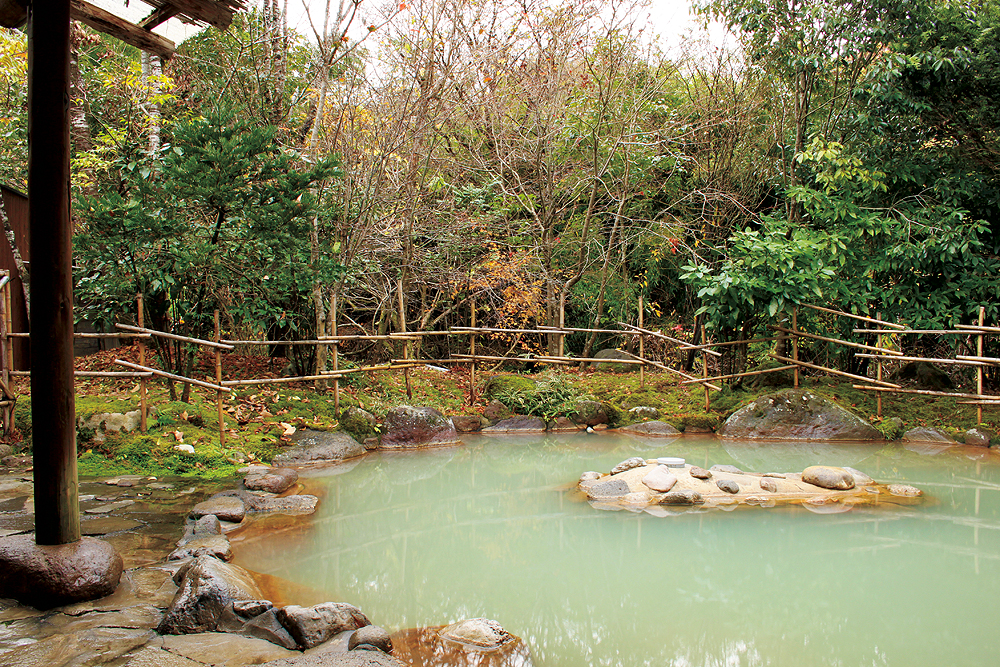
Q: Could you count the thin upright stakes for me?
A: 13